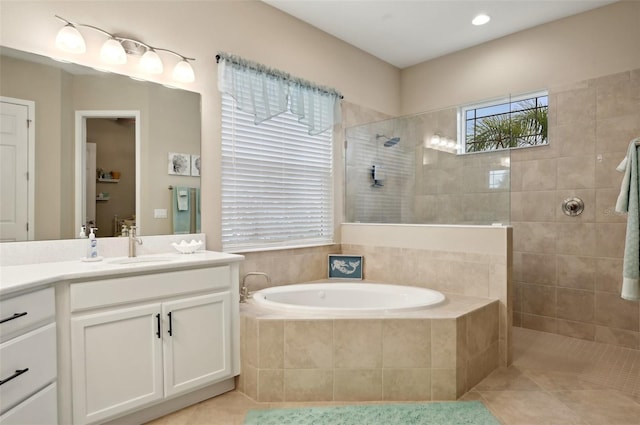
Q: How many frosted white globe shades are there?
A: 4